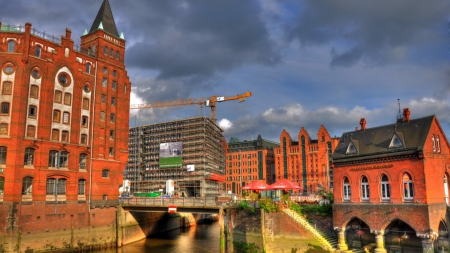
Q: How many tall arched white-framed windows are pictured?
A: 4